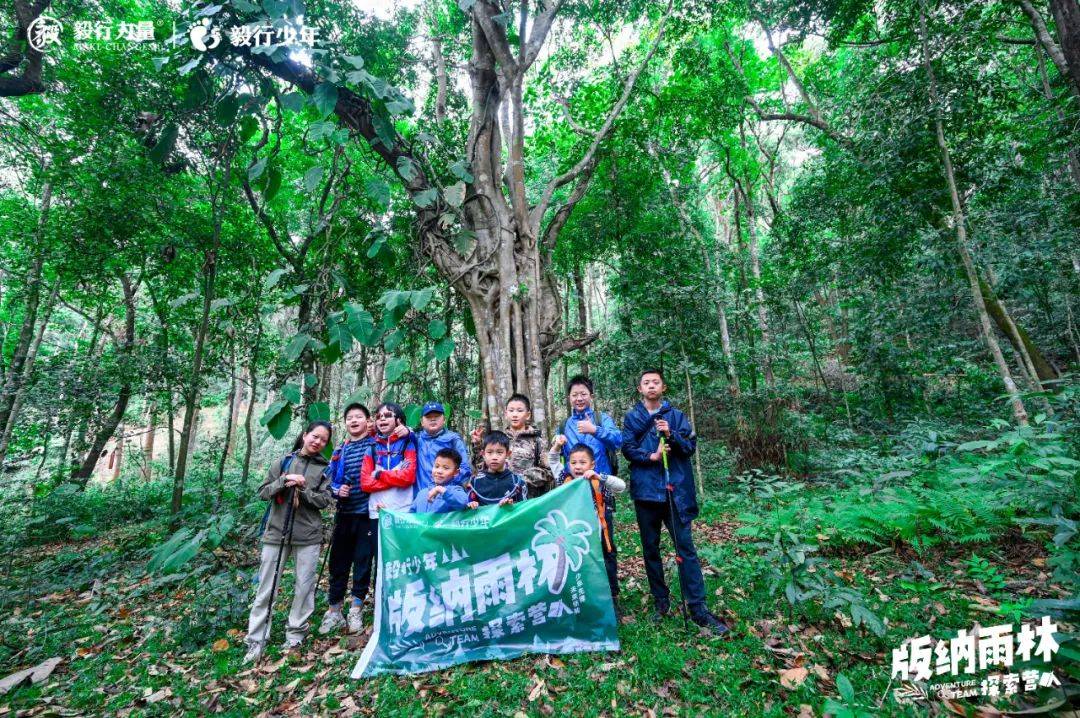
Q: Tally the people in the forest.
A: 10